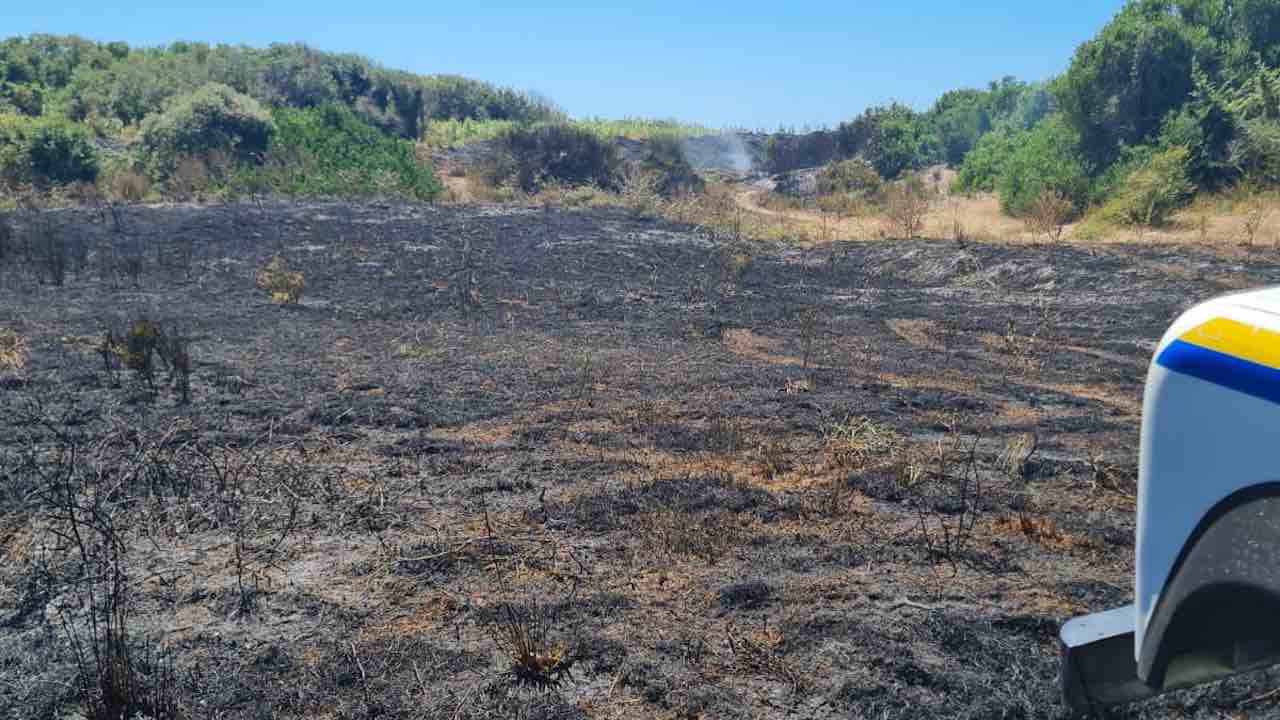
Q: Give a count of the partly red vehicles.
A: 0